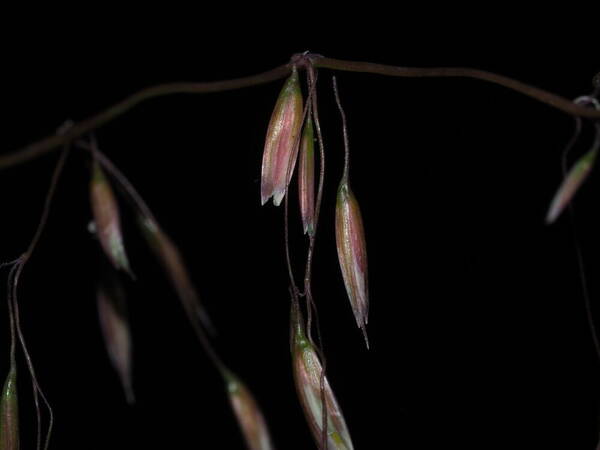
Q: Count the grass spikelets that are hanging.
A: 10